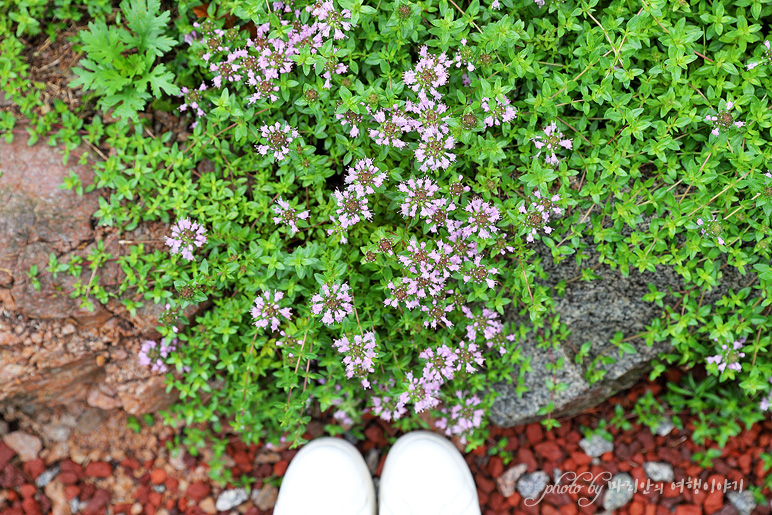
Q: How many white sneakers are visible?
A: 2